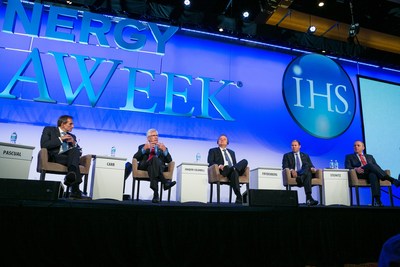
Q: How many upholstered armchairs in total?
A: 5